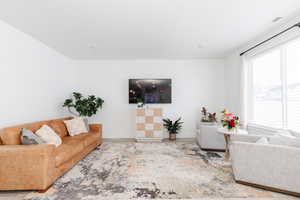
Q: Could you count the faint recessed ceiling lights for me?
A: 2